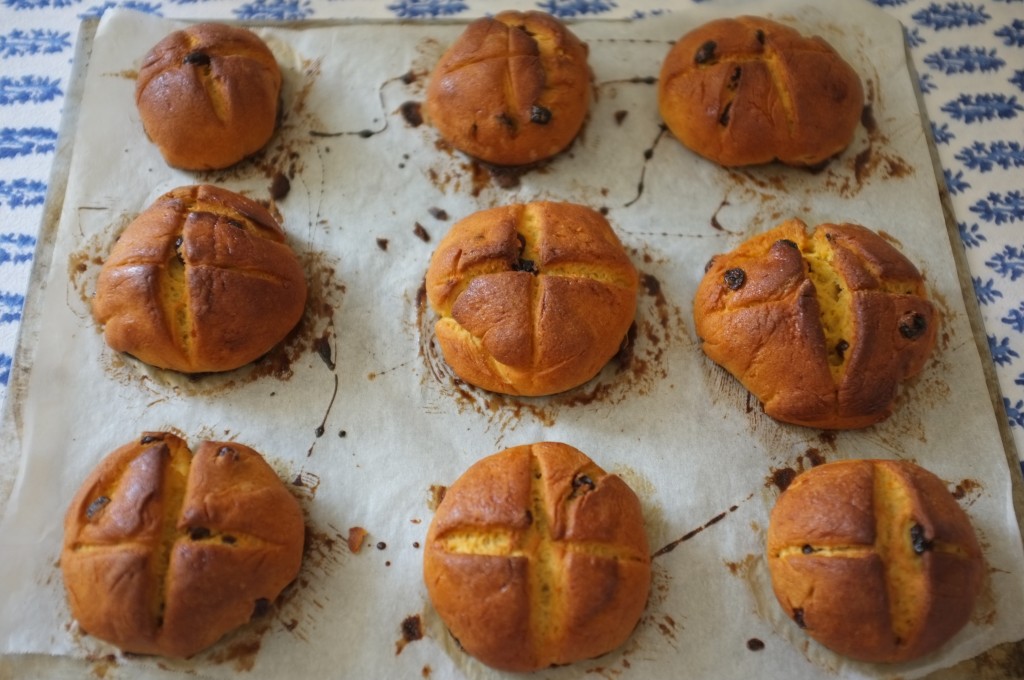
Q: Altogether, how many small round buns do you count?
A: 9